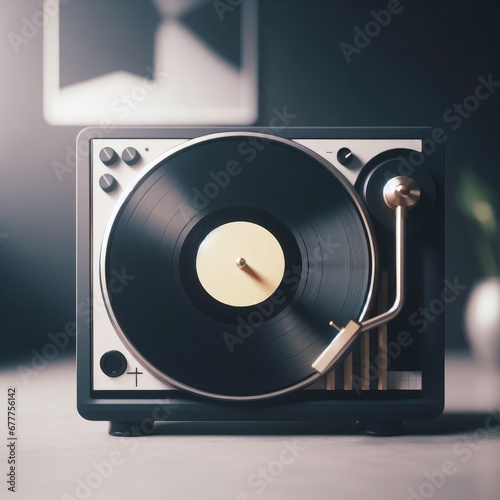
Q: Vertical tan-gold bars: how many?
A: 4